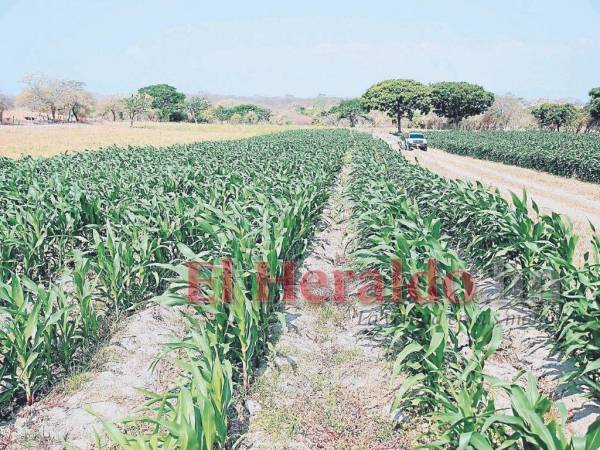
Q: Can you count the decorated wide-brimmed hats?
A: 0